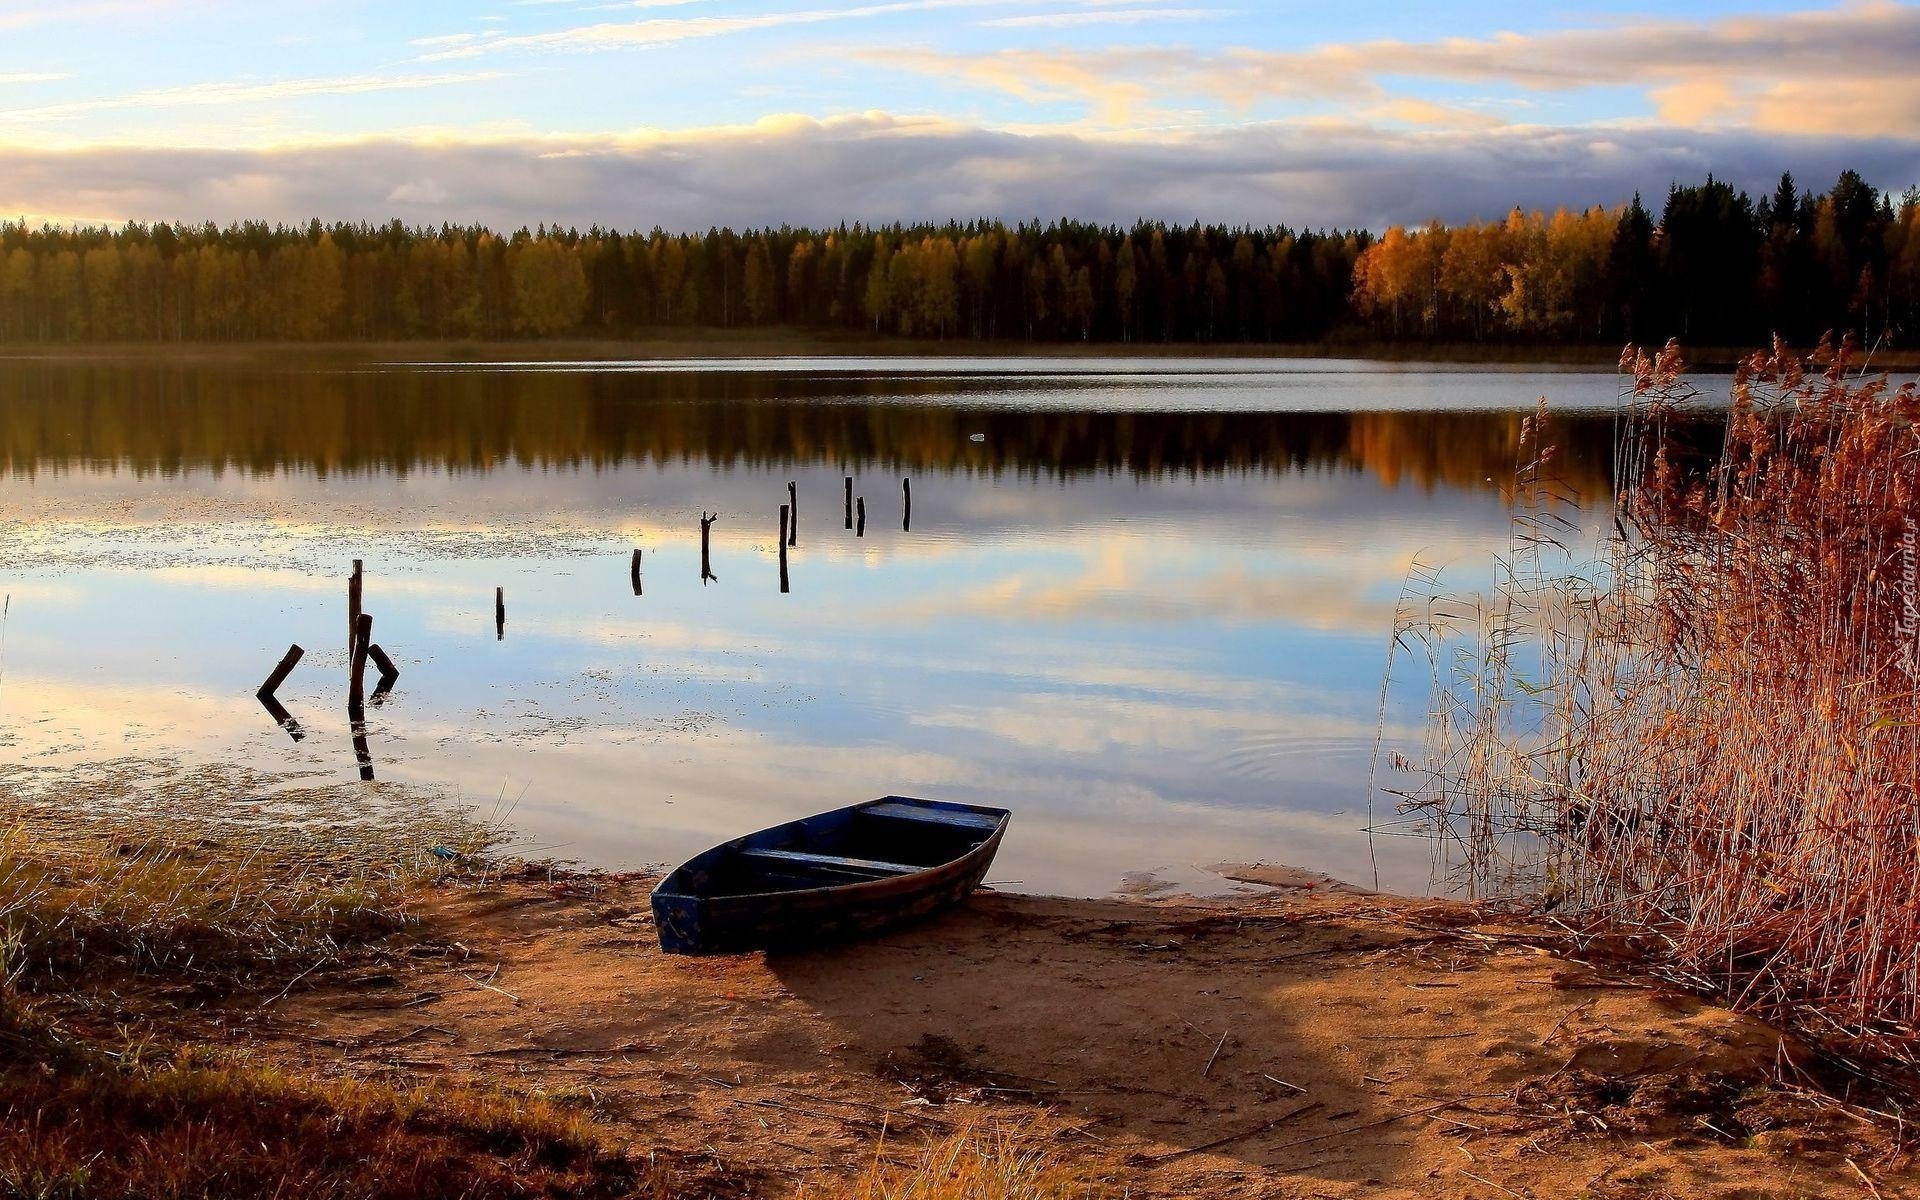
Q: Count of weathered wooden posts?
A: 12